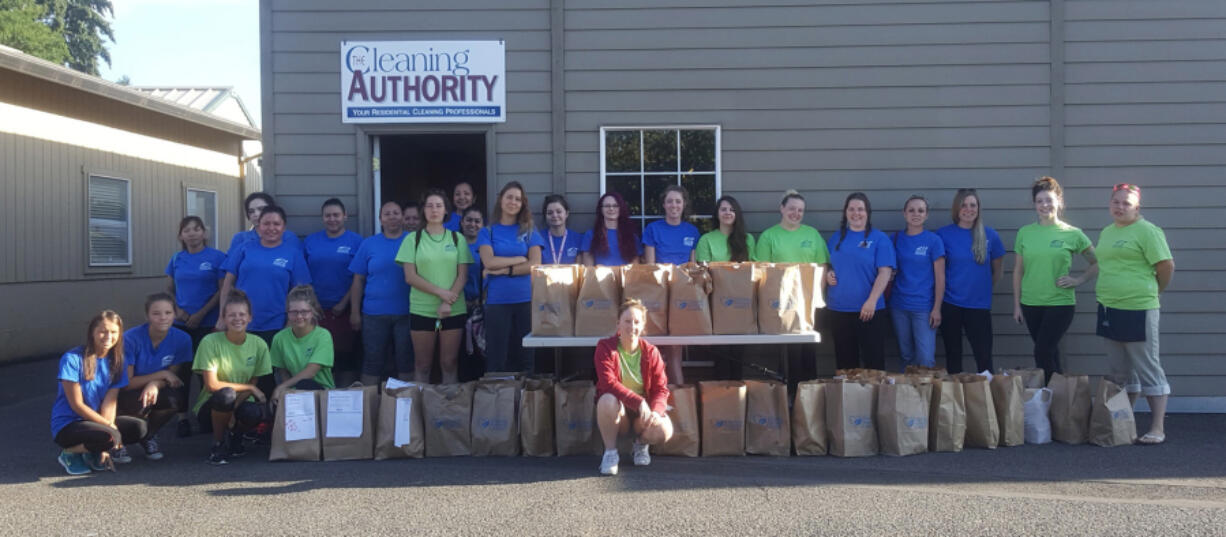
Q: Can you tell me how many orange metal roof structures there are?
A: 0